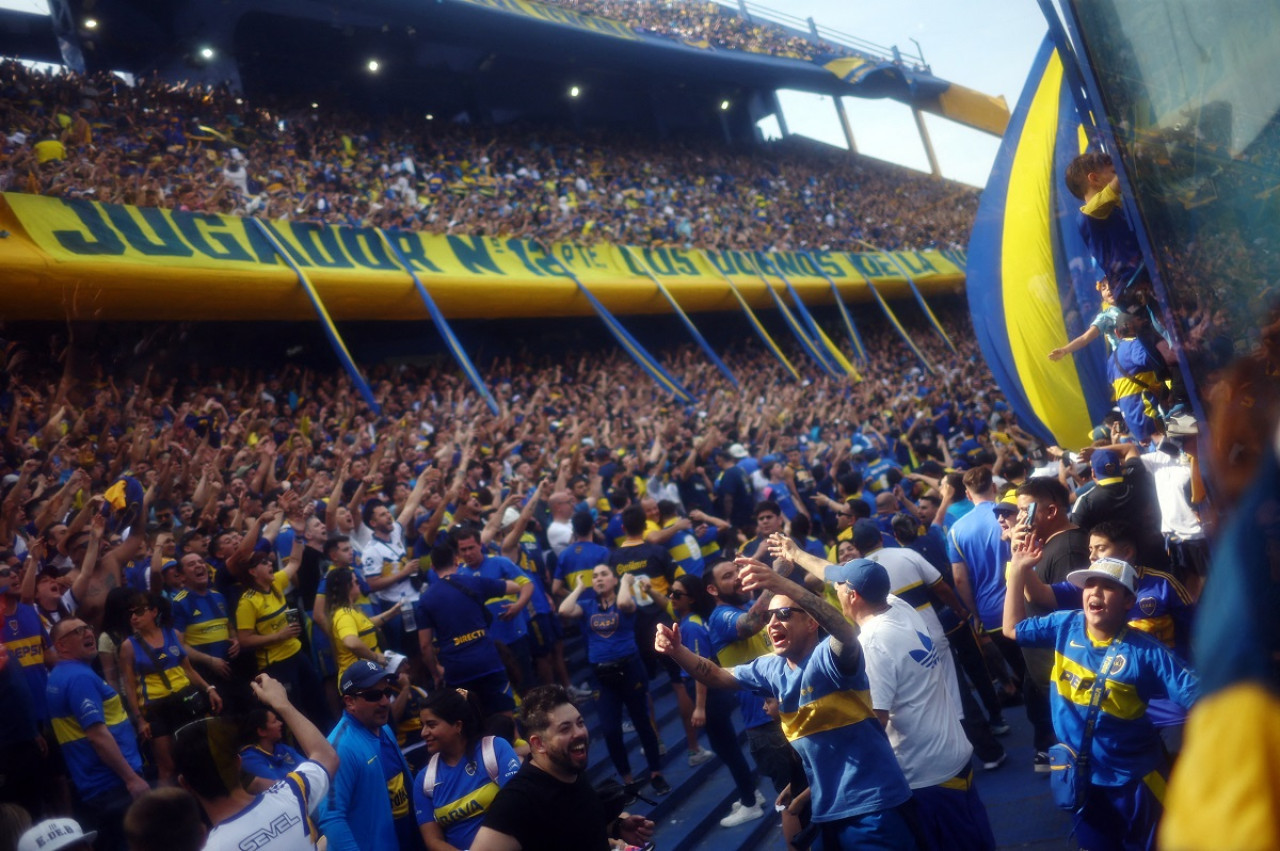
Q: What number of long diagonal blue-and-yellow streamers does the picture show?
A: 10